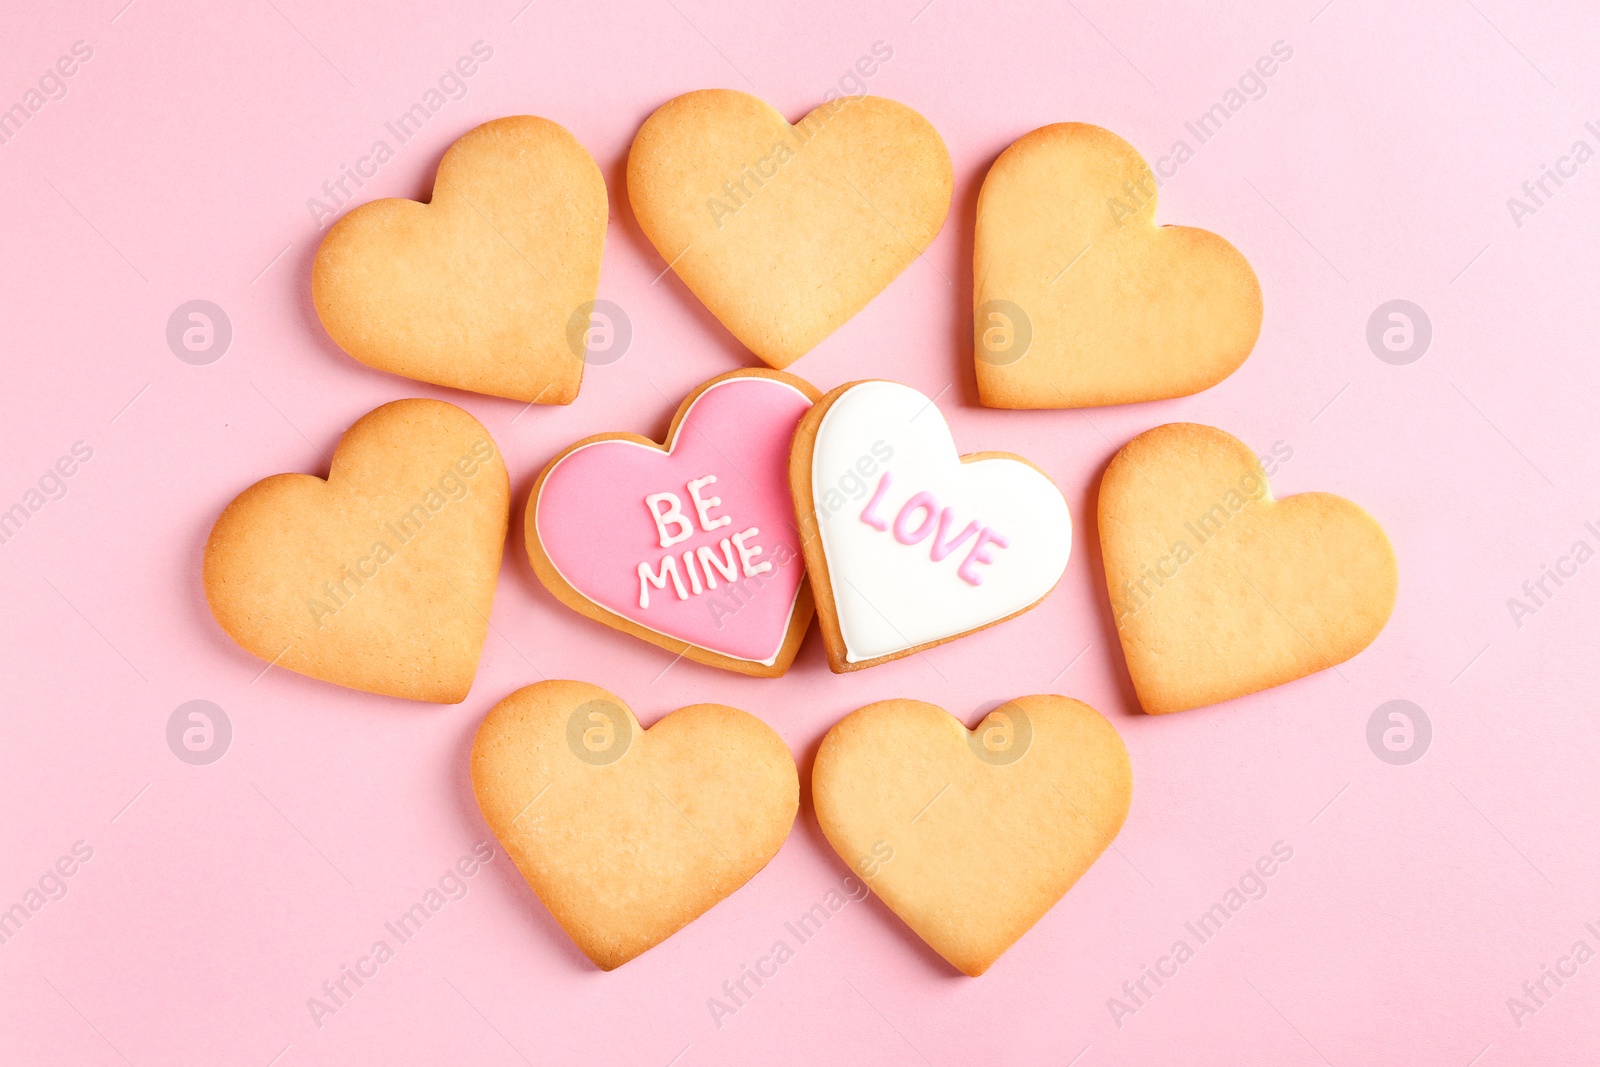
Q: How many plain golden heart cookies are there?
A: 7